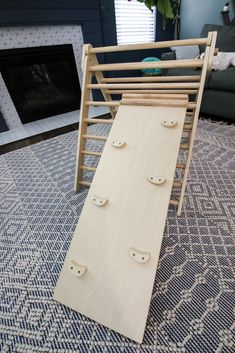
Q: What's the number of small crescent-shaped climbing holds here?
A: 6